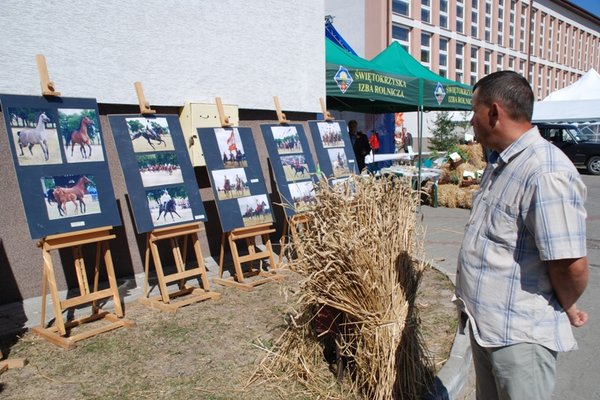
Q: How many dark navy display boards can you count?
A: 5